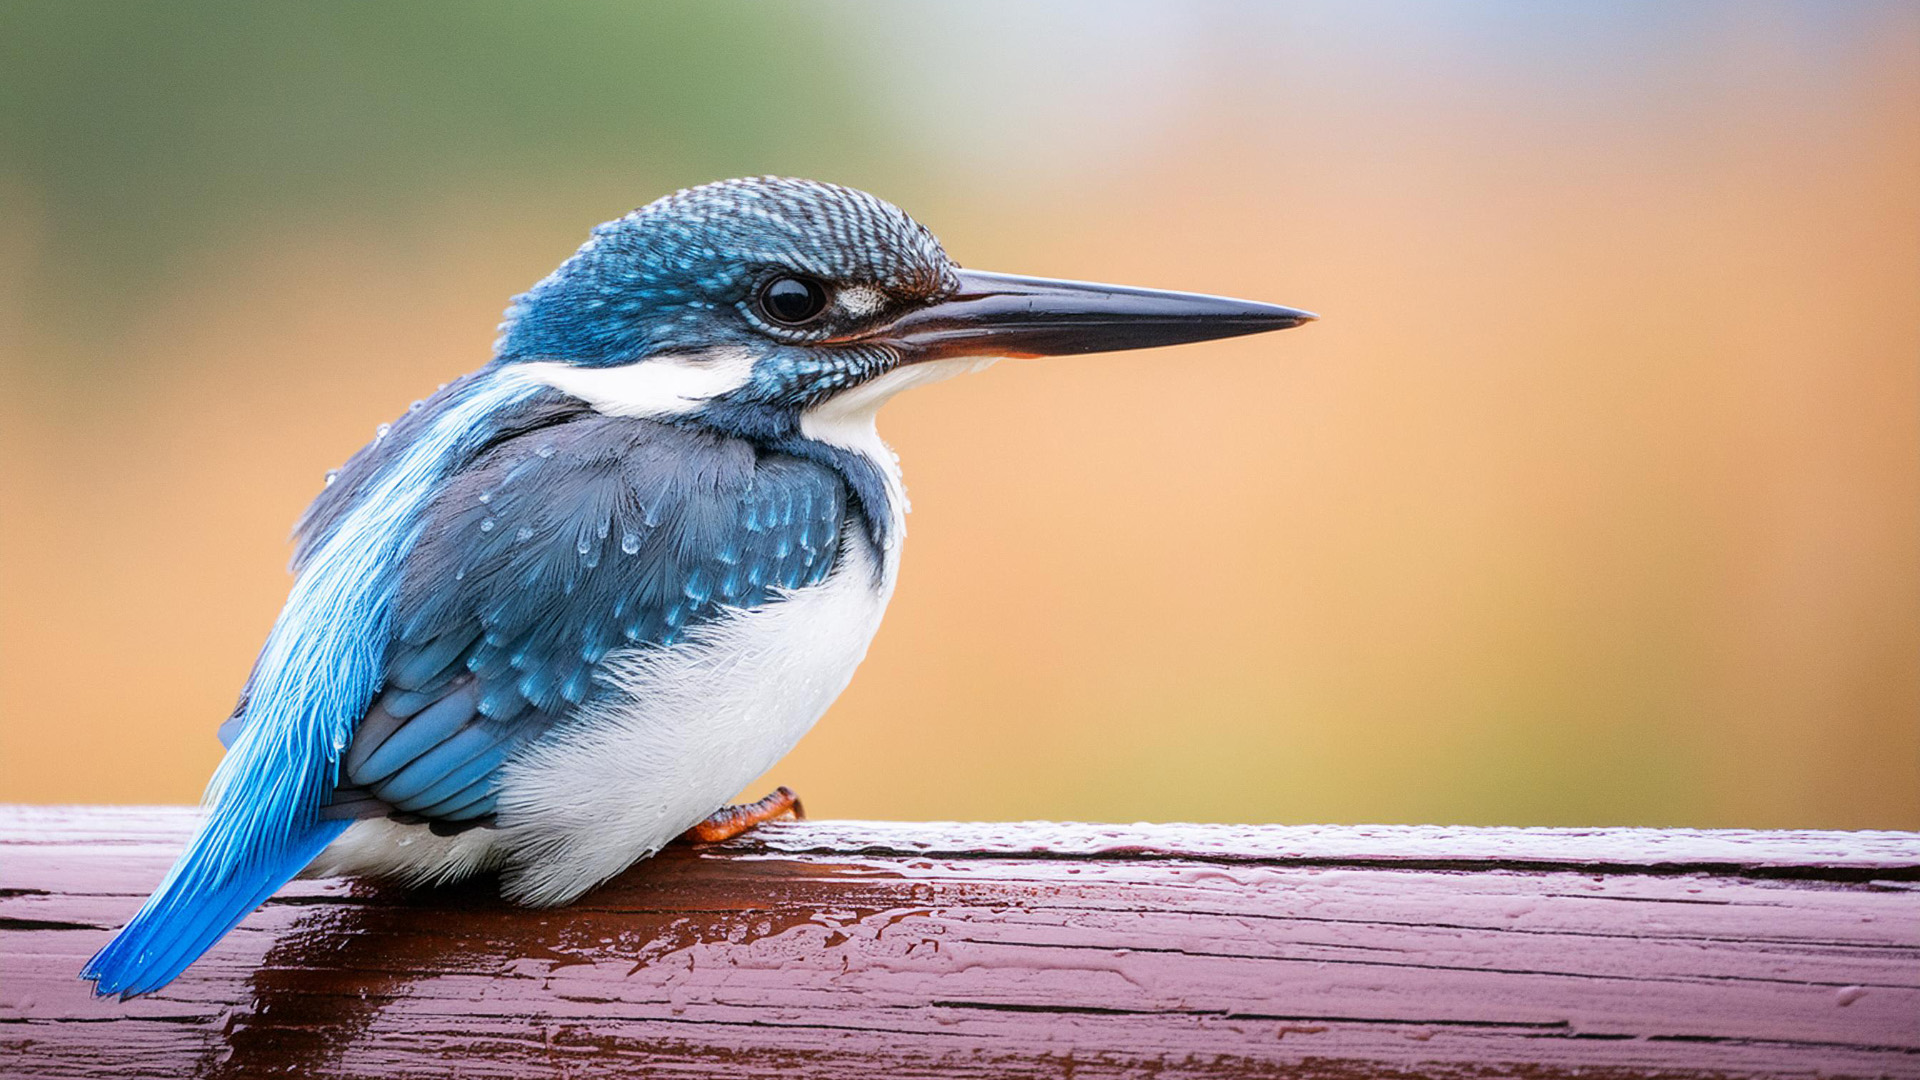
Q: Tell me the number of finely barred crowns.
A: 1